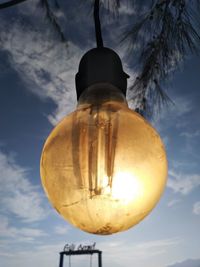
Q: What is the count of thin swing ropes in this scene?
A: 2